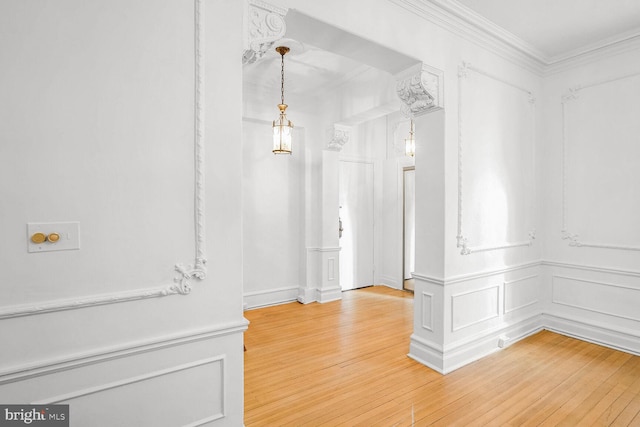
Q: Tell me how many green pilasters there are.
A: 0